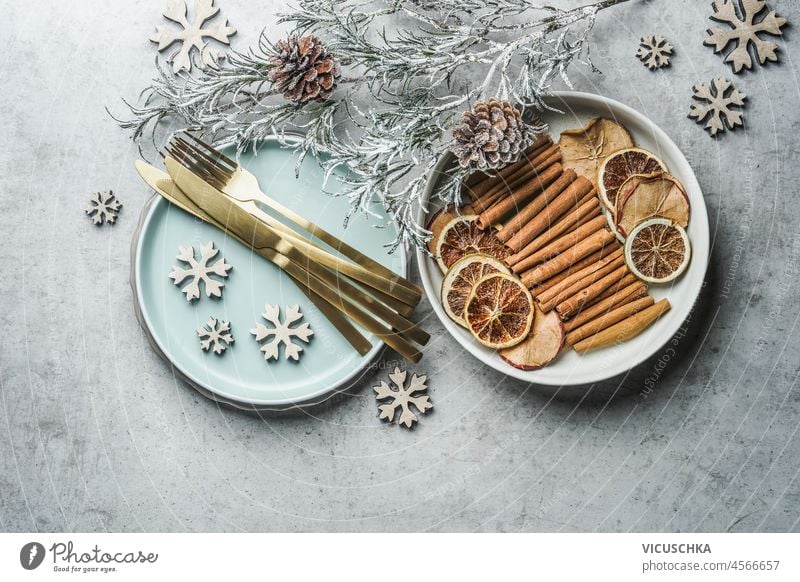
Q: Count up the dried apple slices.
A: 4